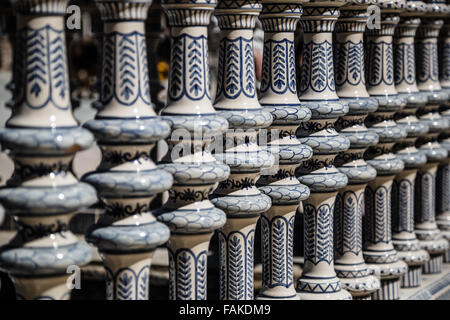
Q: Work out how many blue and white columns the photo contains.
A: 11